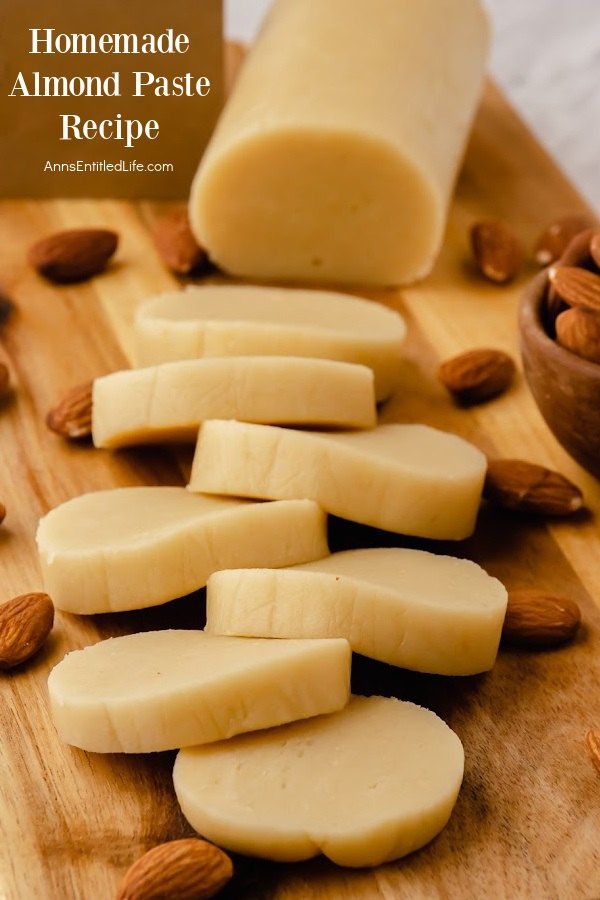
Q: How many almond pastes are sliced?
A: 7